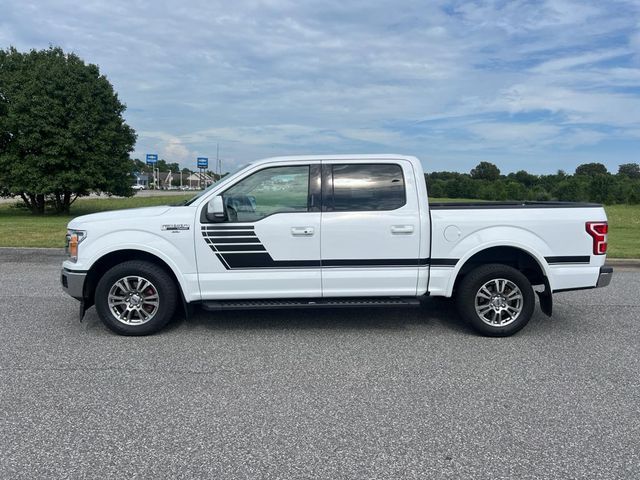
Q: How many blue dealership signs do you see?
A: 2